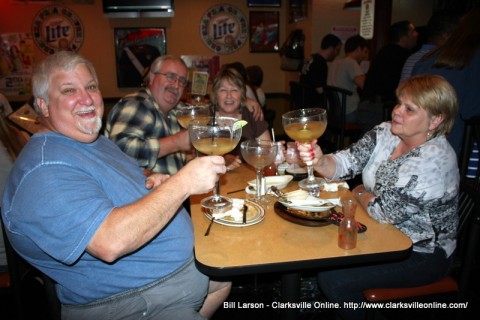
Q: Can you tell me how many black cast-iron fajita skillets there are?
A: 1